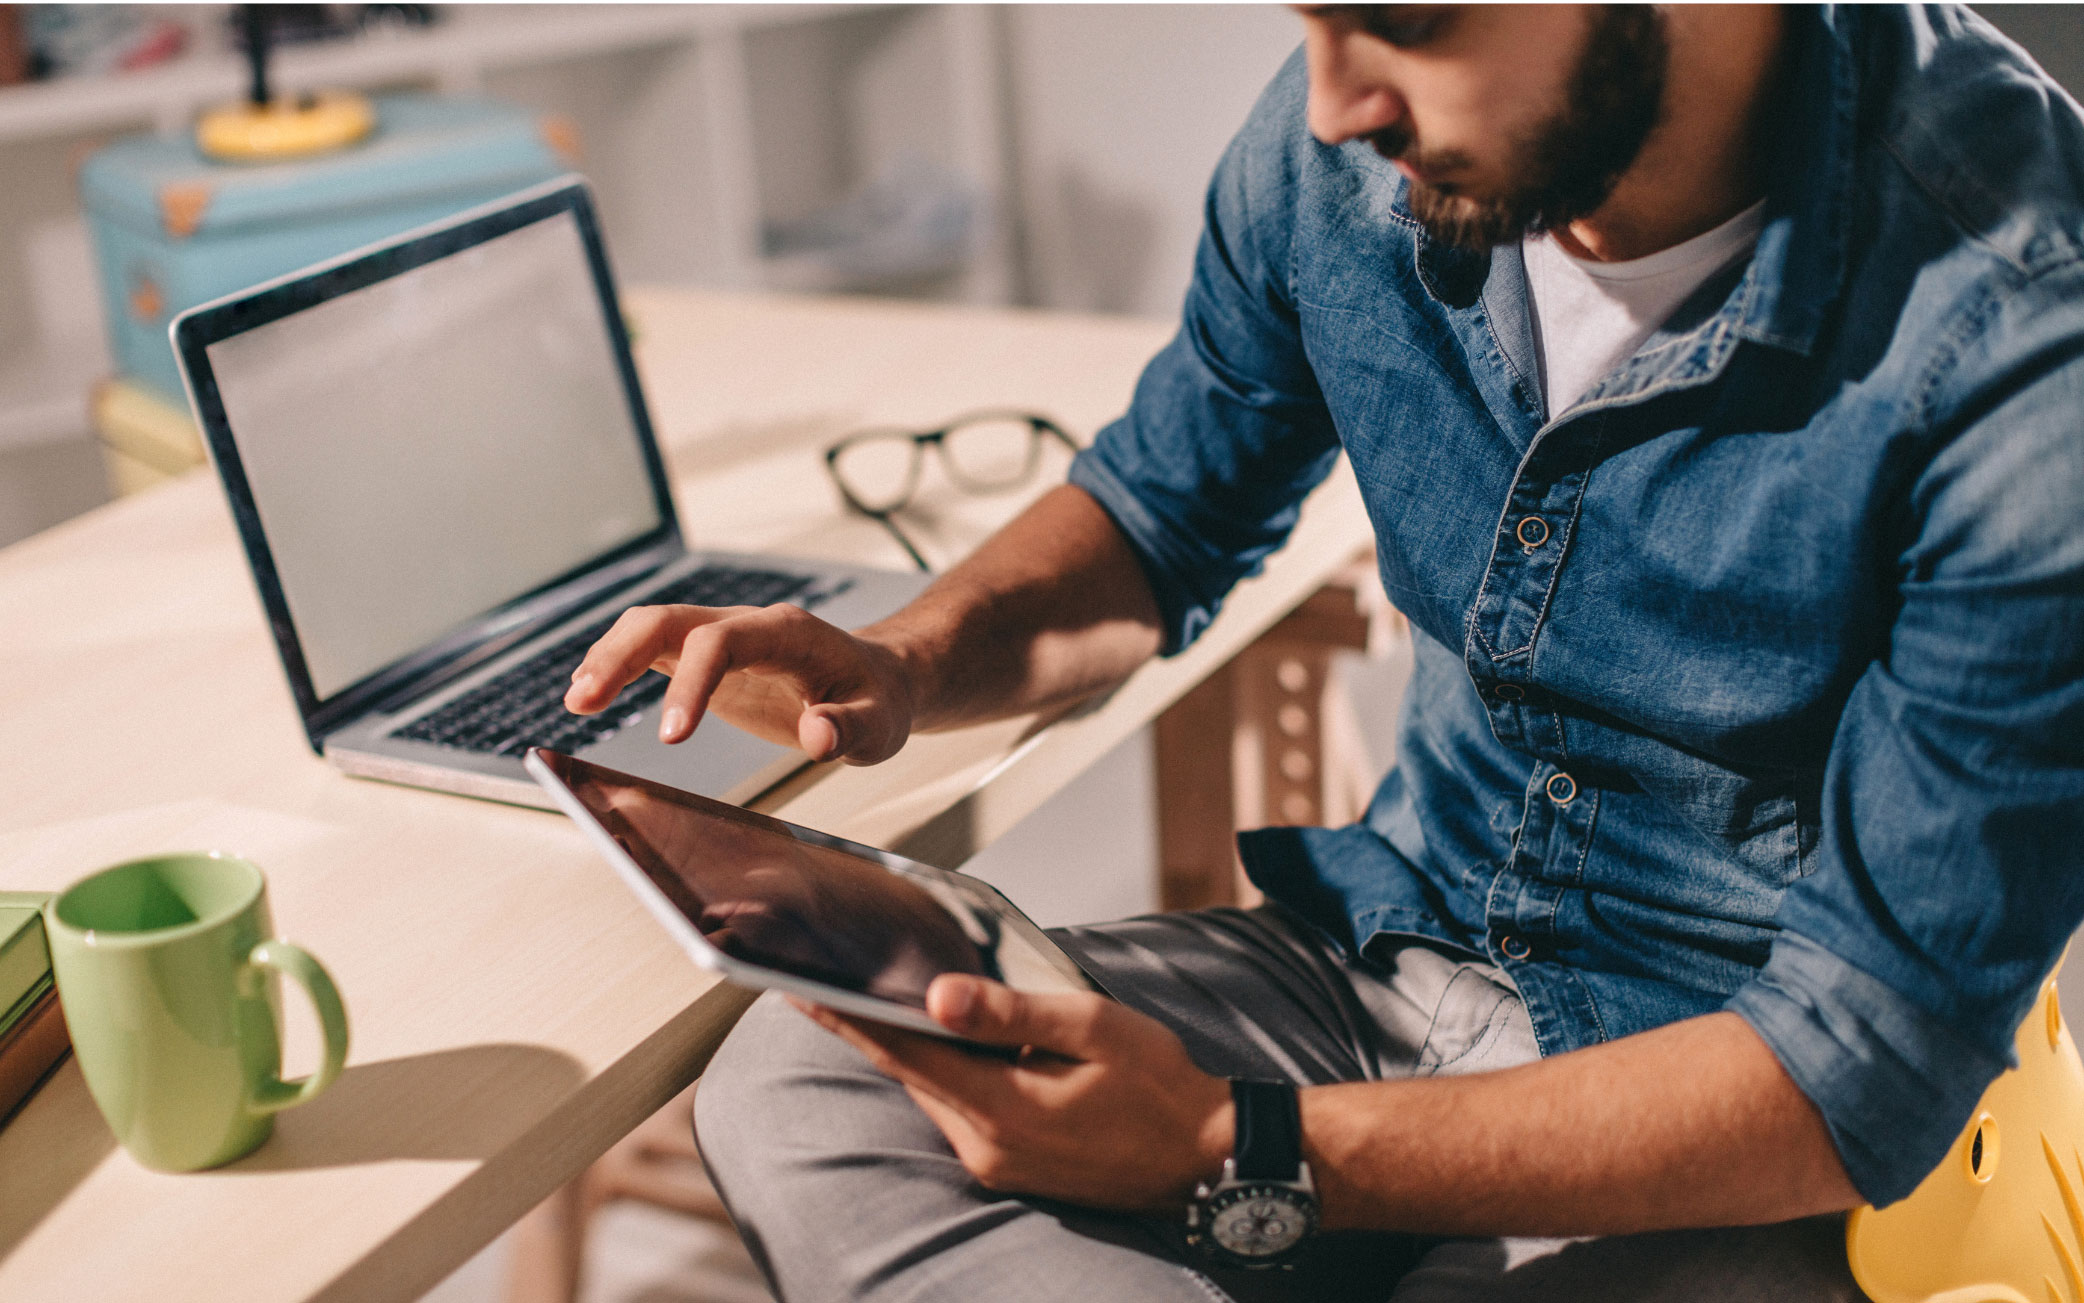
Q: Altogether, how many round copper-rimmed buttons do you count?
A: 4